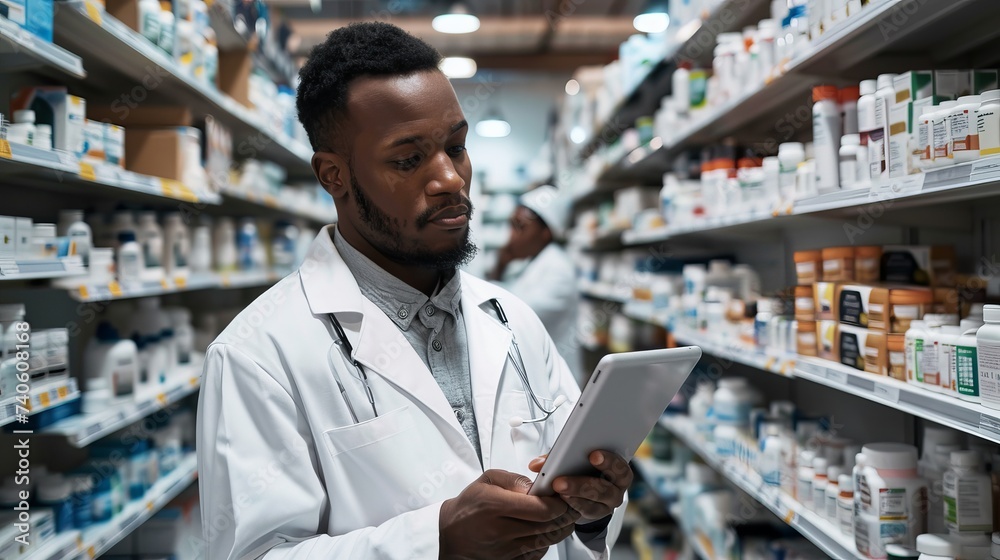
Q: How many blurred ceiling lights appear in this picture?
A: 4